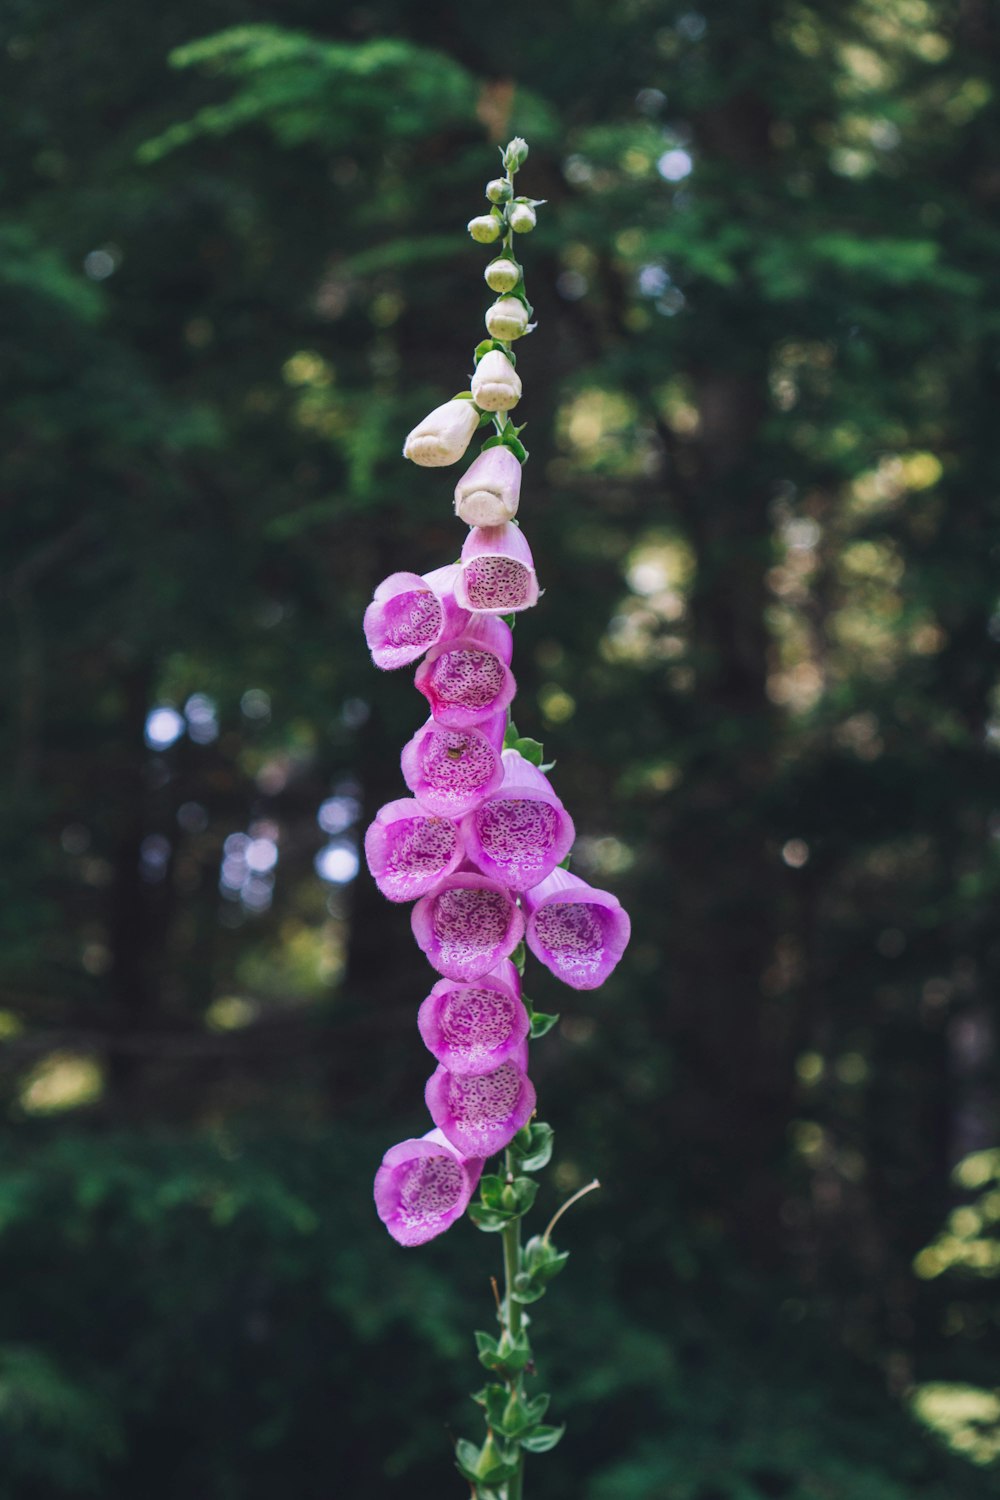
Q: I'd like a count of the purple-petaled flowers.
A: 11